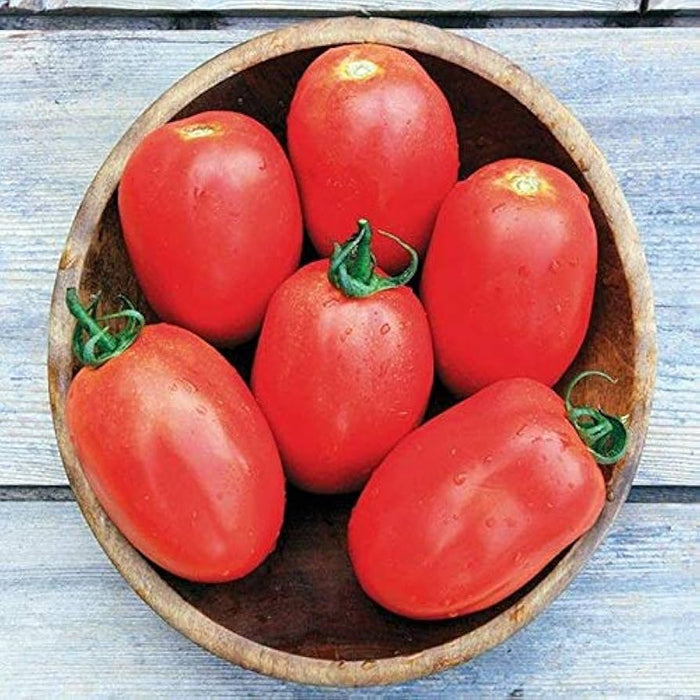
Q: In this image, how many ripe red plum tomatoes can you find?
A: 6